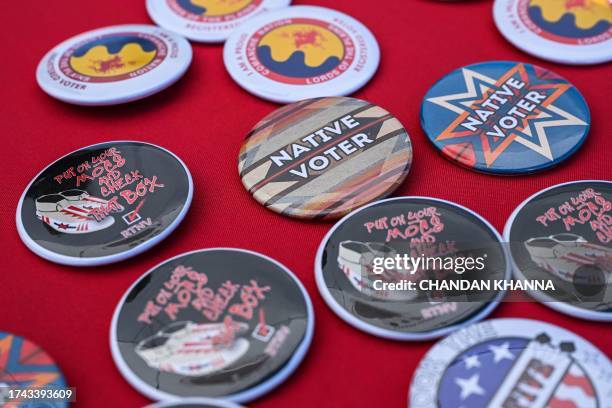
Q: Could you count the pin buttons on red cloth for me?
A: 13